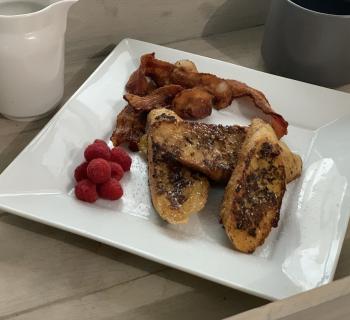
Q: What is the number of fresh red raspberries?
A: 8